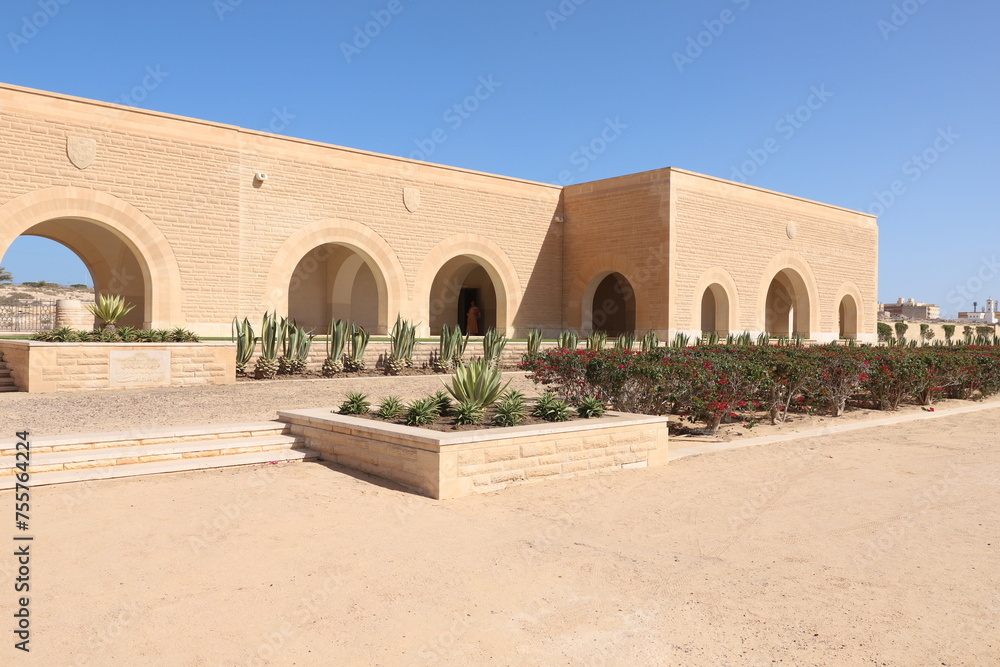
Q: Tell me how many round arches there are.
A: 7